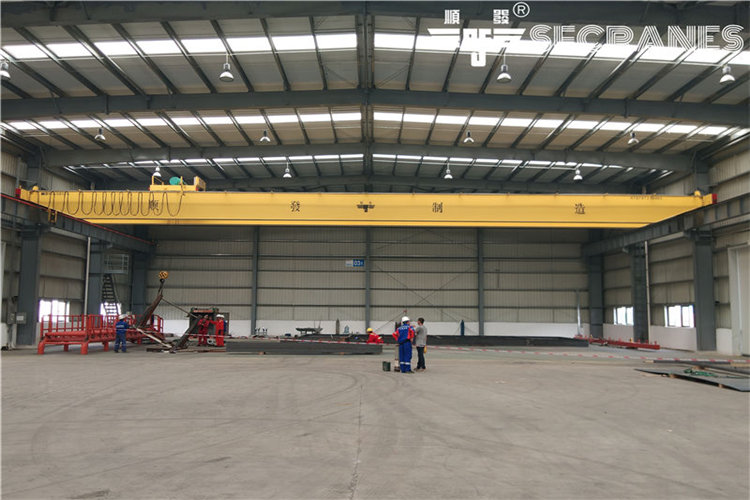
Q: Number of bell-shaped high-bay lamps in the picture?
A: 12